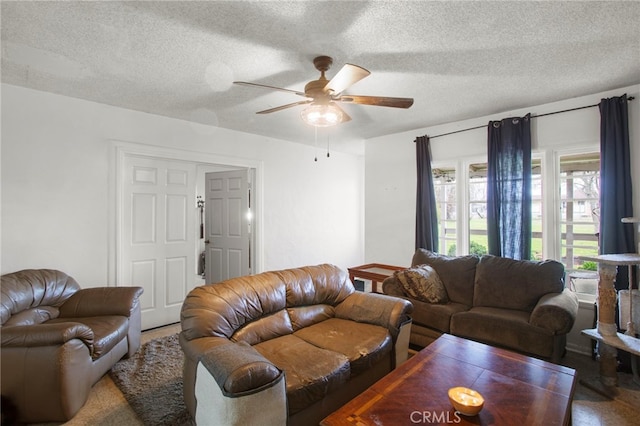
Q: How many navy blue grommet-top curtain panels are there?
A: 3